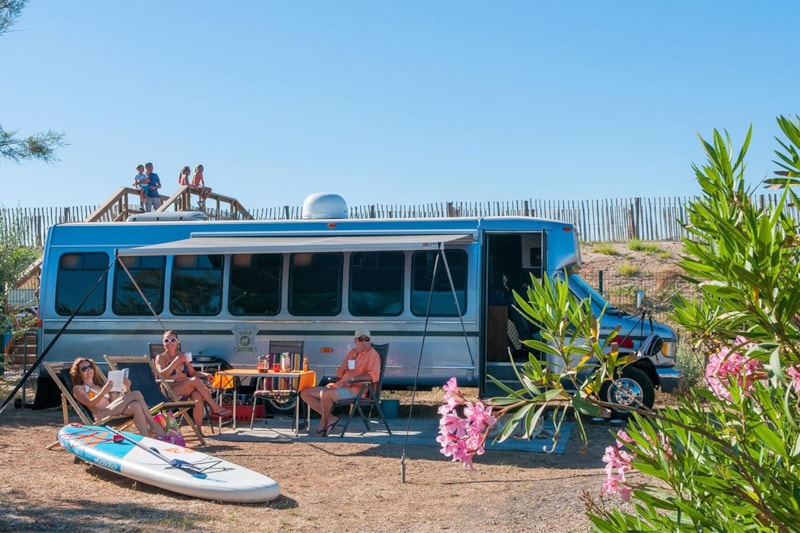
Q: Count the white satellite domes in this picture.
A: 1